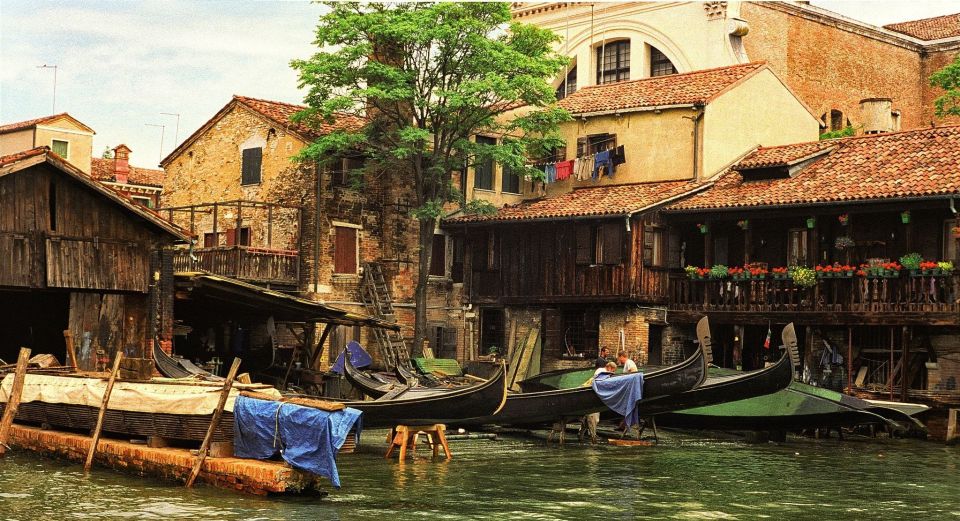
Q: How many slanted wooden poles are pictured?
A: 3